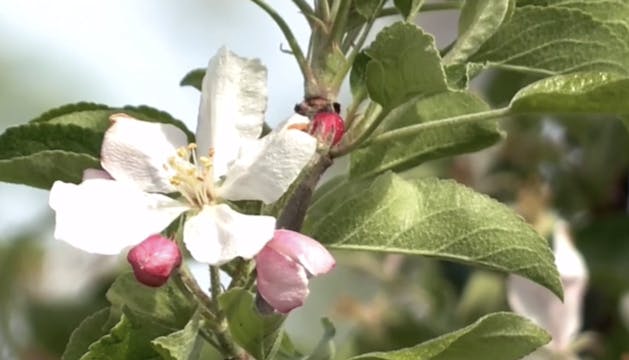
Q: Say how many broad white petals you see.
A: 5